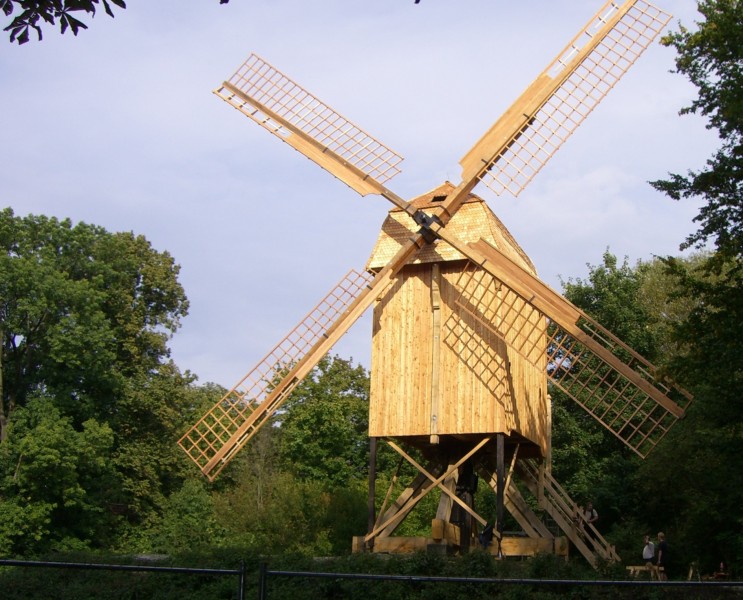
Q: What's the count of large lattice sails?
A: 4